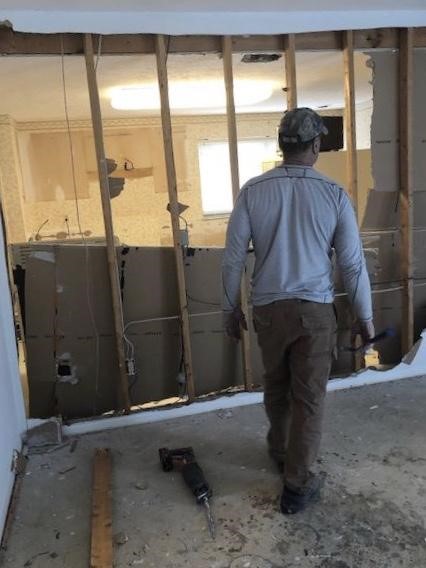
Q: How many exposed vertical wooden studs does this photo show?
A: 6